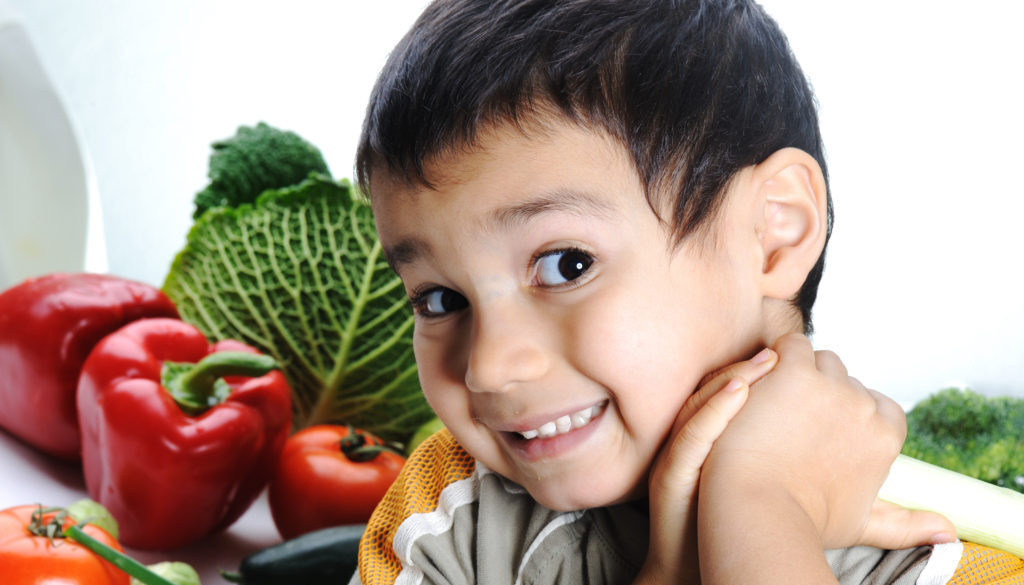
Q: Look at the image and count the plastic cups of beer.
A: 0